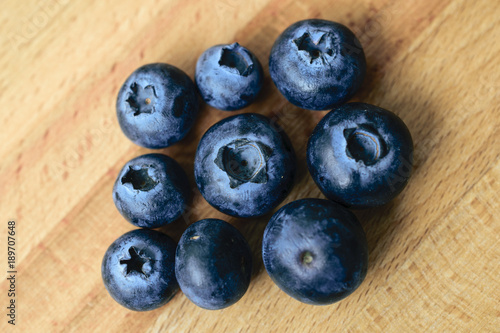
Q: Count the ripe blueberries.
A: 9